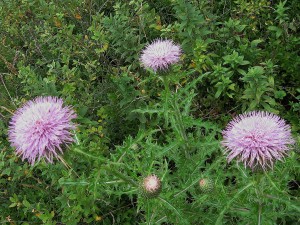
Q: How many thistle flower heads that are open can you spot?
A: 3